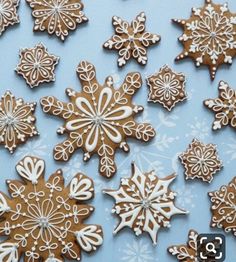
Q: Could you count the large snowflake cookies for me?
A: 2